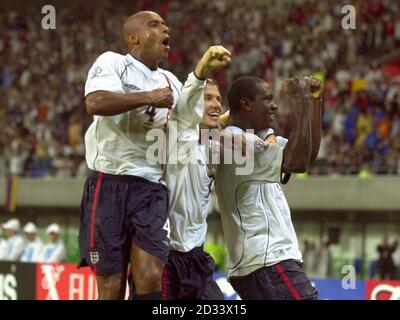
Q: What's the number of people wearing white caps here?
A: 3